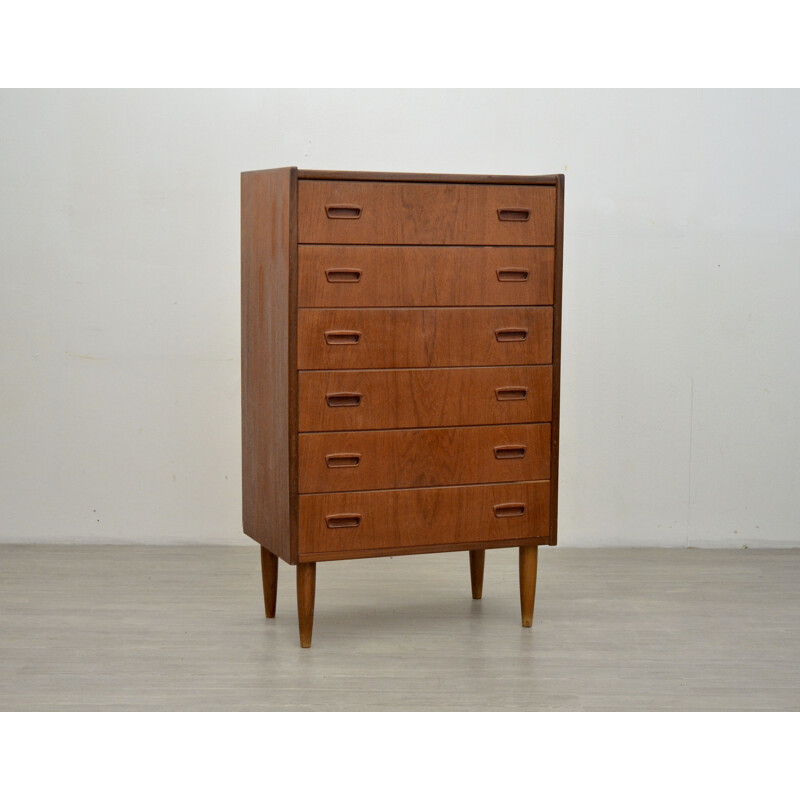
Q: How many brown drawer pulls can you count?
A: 12